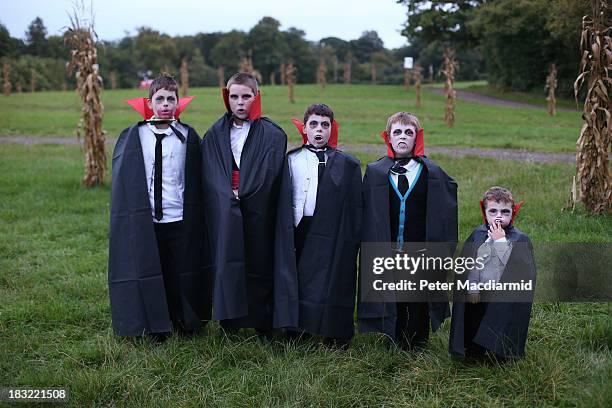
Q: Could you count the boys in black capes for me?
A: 5